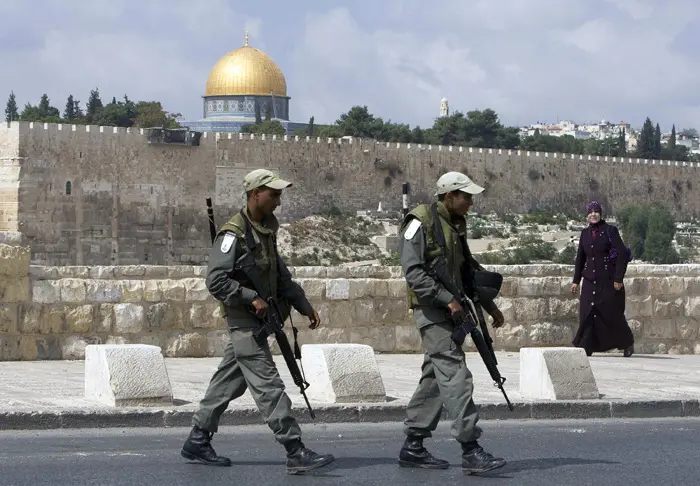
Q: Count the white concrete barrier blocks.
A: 3